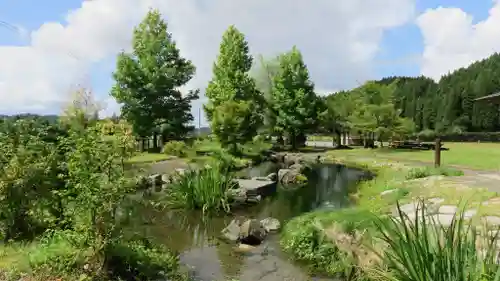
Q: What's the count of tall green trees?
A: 3